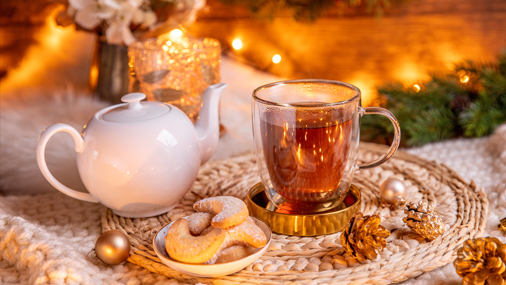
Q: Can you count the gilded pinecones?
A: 3